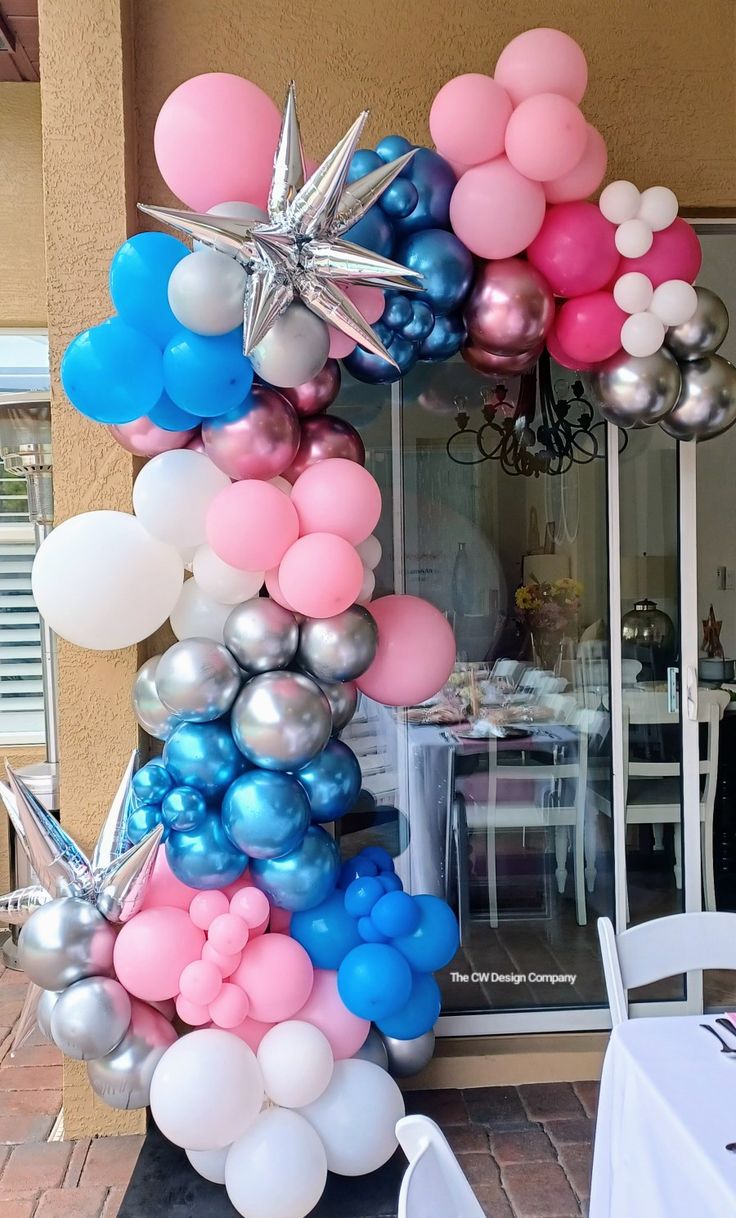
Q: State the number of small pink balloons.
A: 7